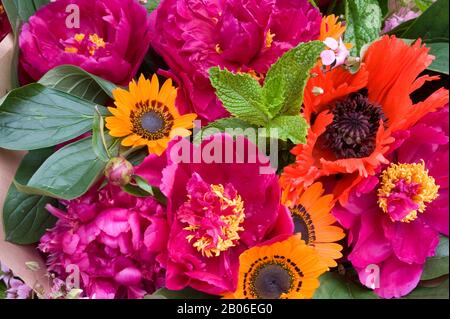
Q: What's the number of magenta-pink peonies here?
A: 5